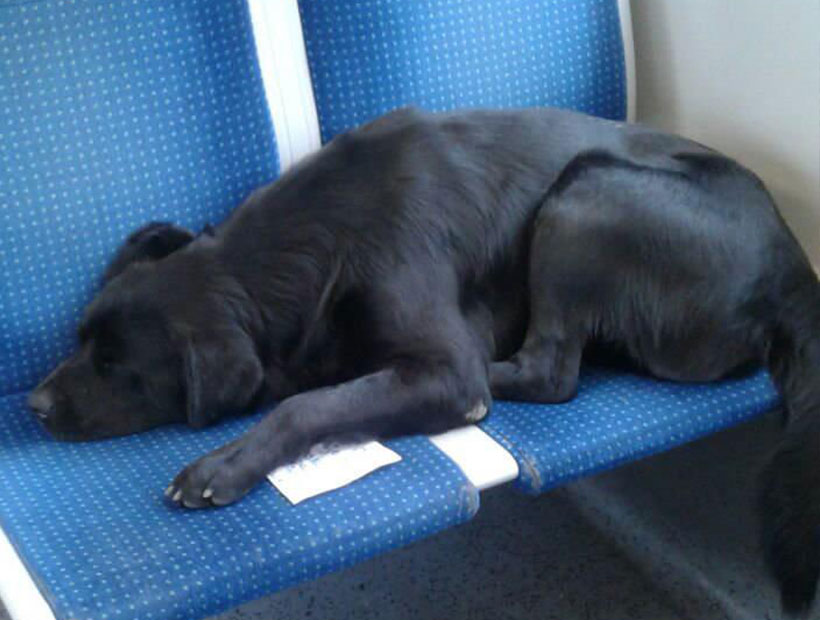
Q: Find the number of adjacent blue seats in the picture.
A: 2